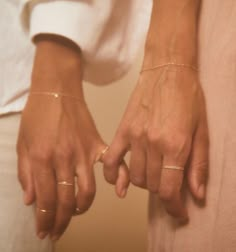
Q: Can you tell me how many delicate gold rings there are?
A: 4